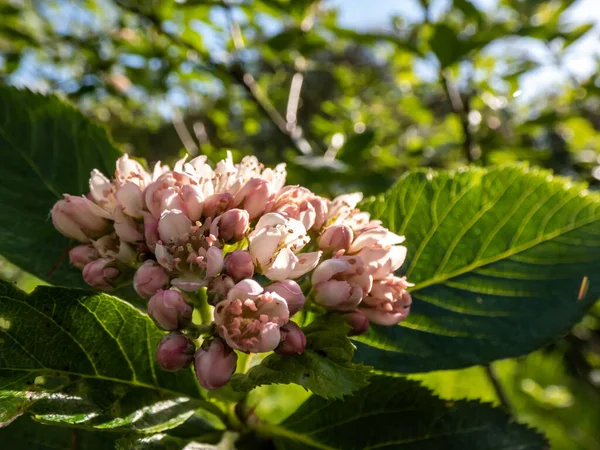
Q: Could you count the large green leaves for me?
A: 4